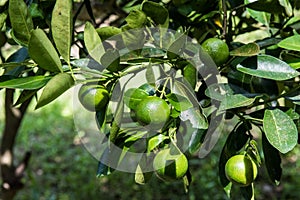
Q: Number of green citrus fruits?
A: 5